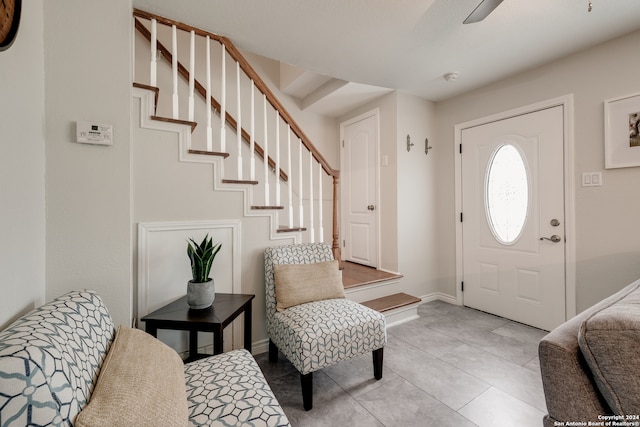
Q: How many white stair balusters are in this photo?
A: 13